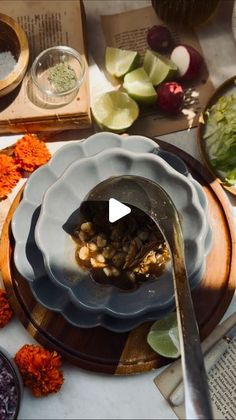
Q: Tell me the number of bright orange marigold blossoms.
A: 4